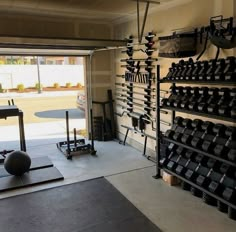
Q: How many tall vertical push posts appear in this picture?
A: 2